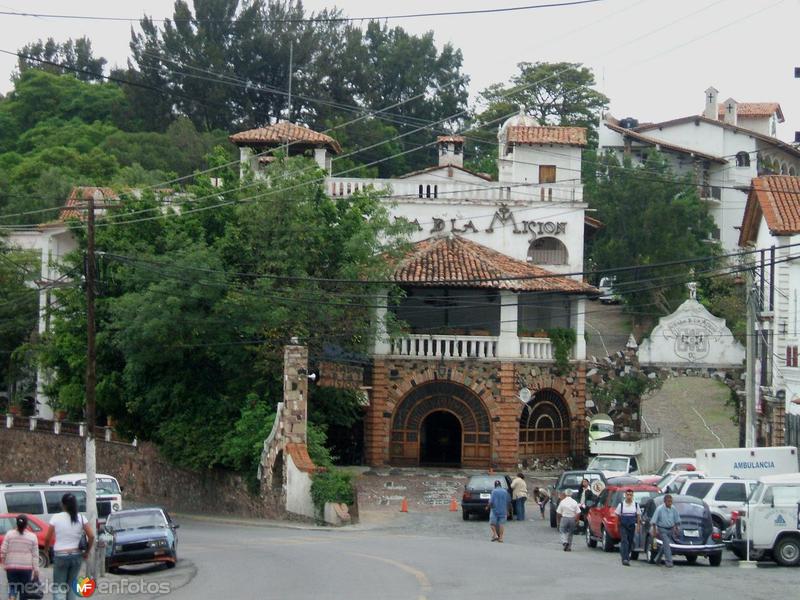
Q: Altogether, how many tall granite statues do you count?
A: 0